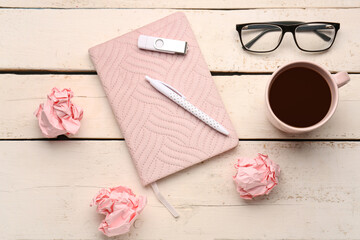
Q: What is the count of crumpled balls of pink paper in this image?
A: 3